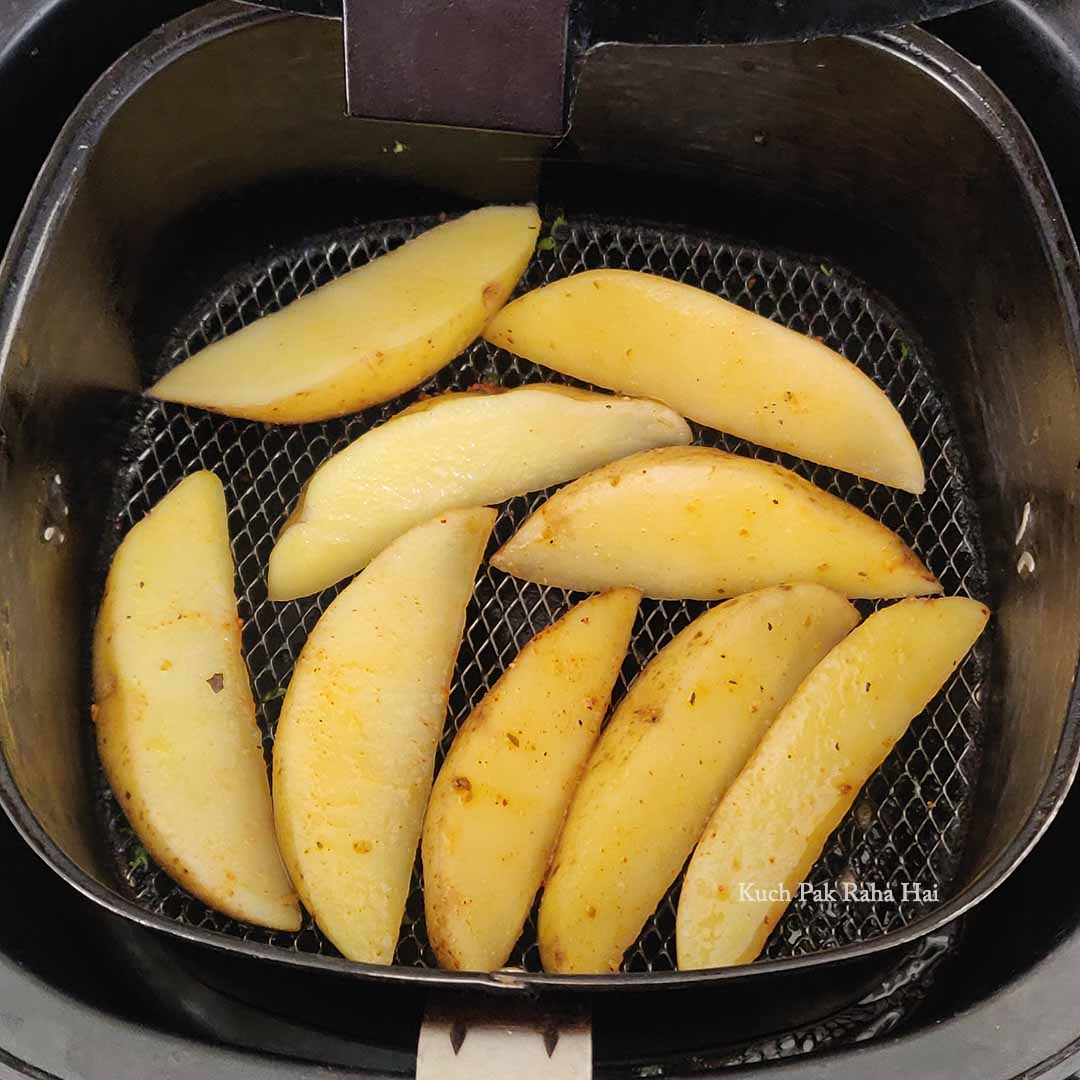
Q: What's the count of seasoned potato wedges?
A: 9